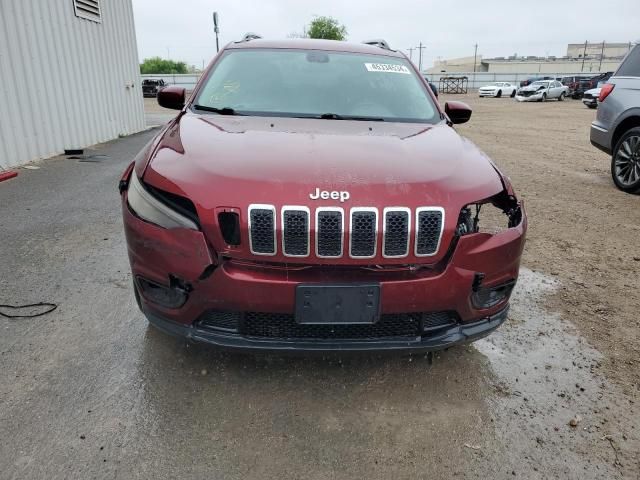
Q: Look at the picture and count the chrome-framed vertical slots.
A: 6